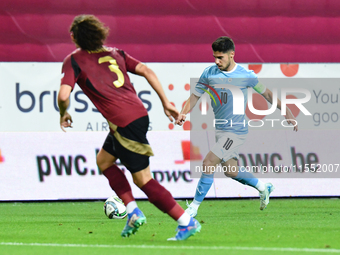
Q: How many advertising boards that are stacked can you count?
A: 2